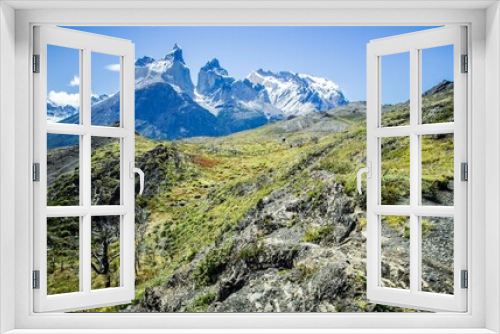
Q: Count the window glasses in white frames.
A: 12